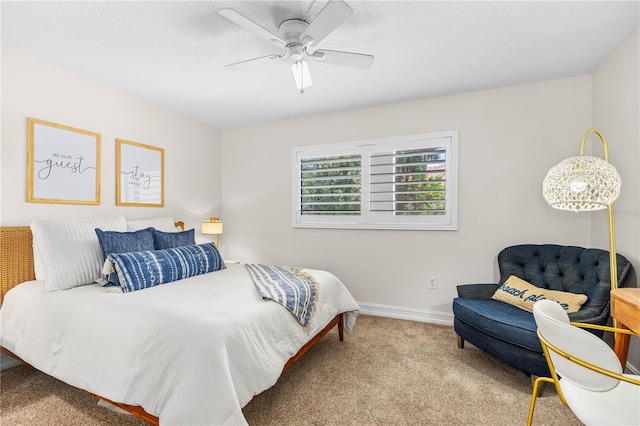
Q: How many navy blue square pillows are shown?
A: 2